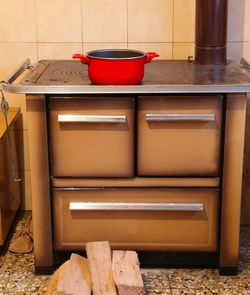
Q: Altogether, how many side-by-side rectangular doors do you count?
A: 2